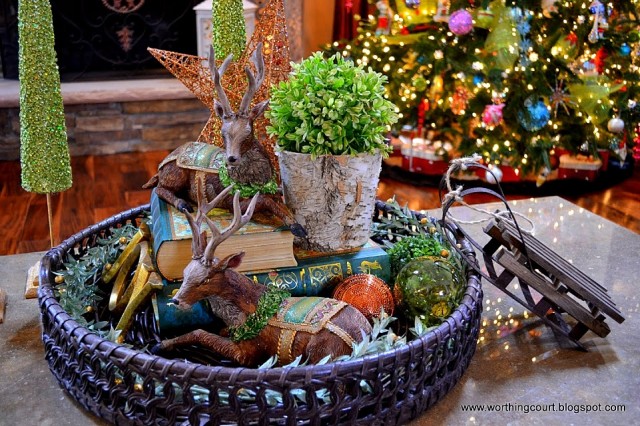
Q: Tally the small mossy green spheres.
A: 1